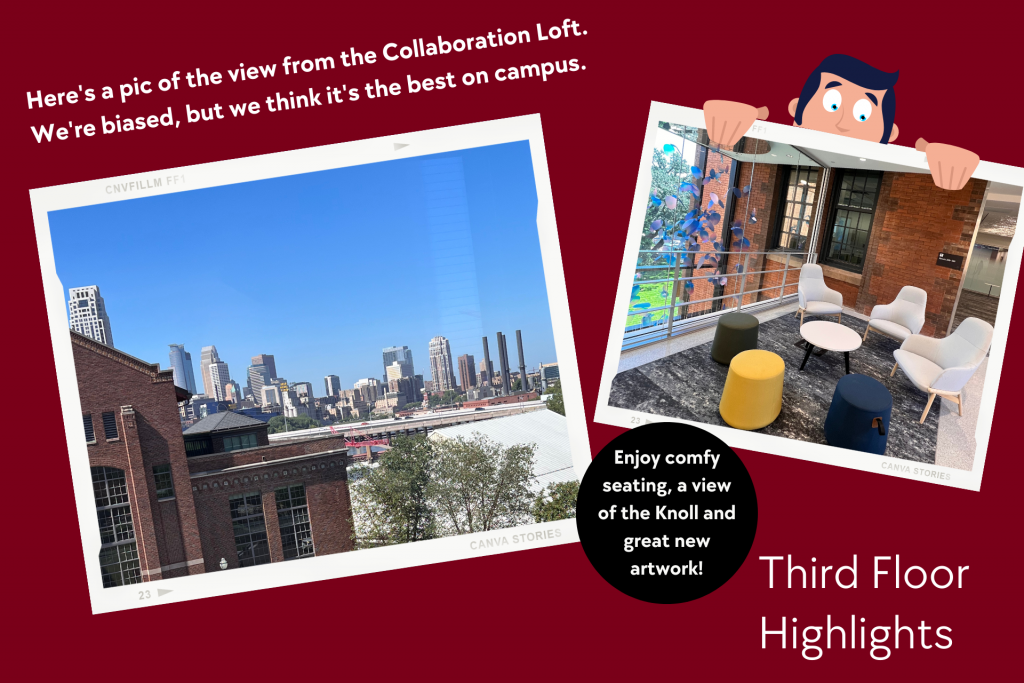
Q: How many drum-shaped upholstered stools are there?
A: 3